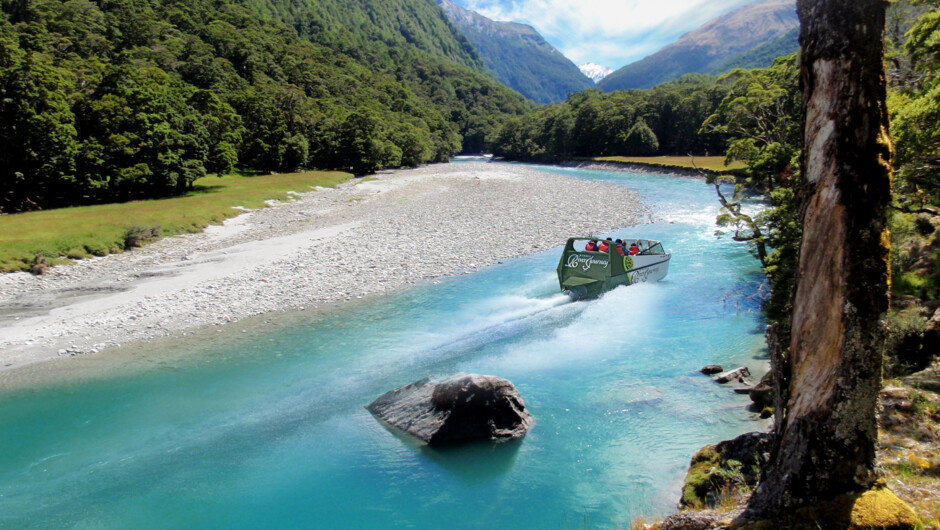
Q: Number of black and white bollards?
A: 0